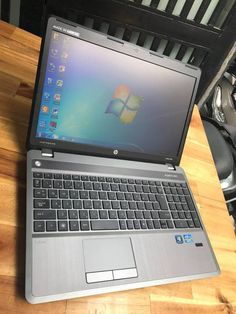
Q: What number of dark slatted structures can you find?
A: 1